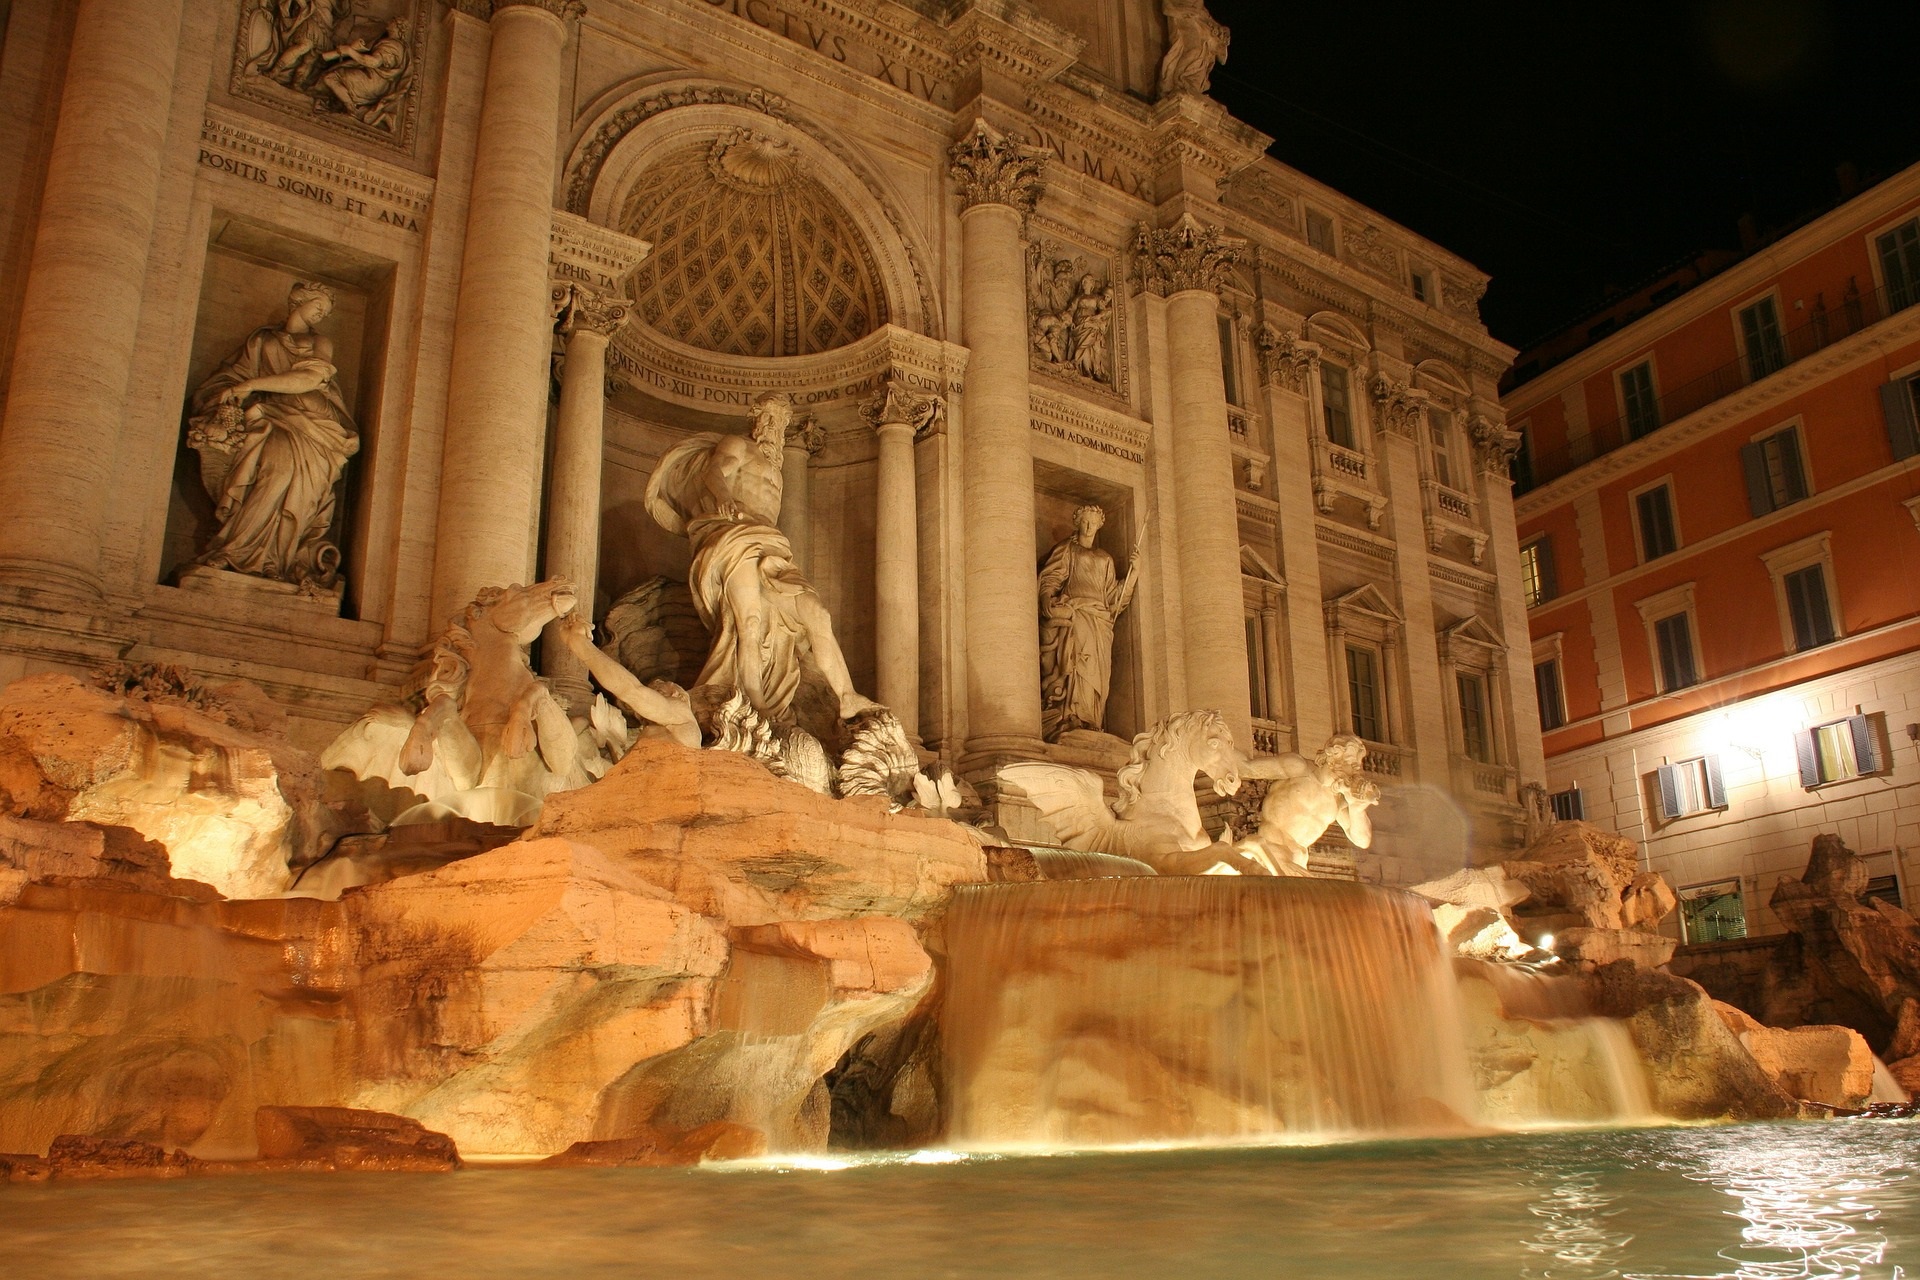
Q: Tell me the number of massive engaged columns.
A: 4